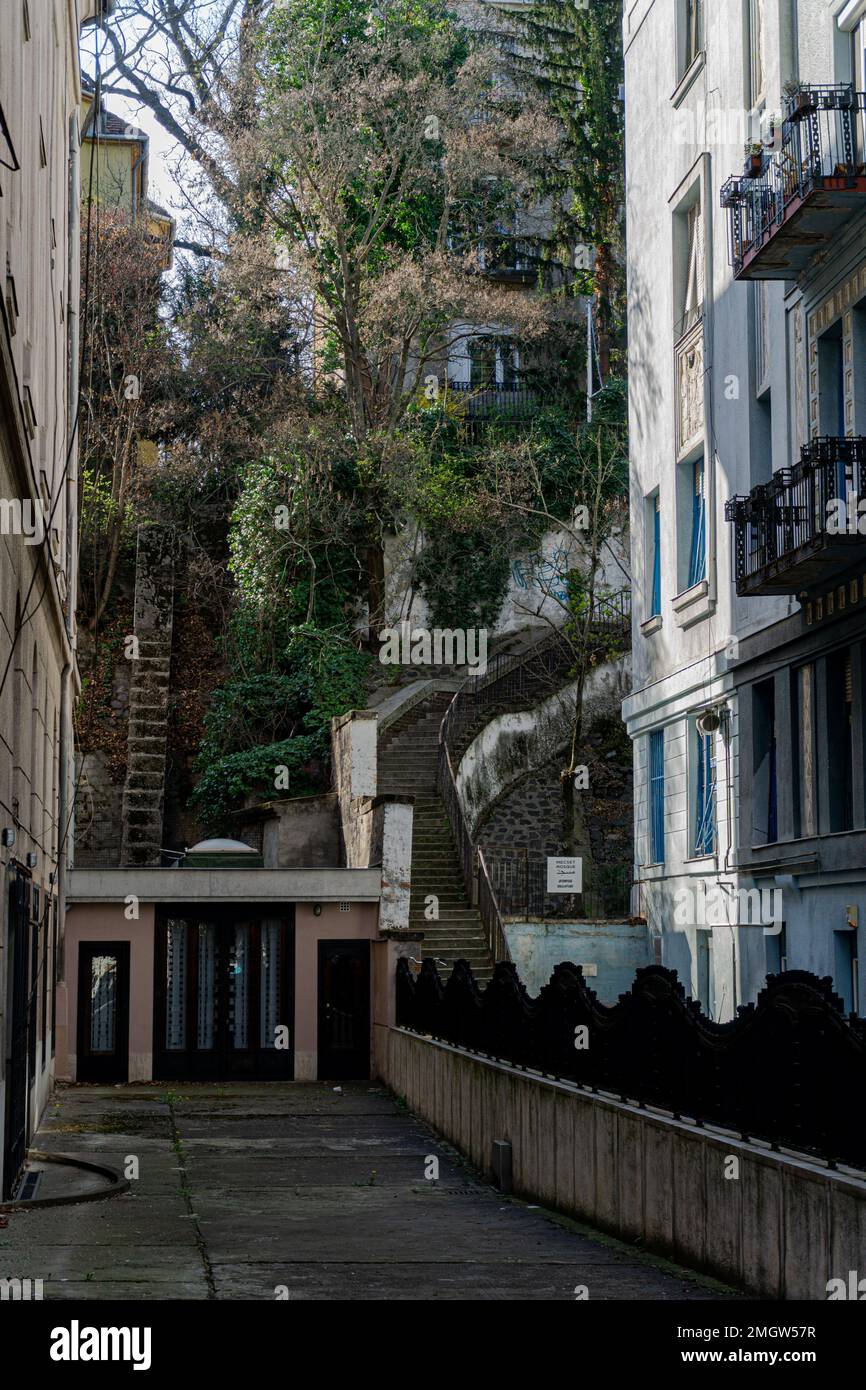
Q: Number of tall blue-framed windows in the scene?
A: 4